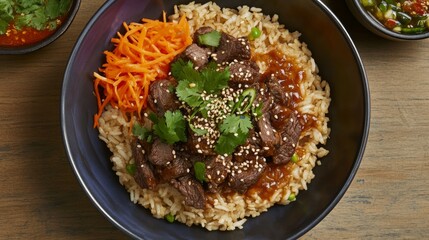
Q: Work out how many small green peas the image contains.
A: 5